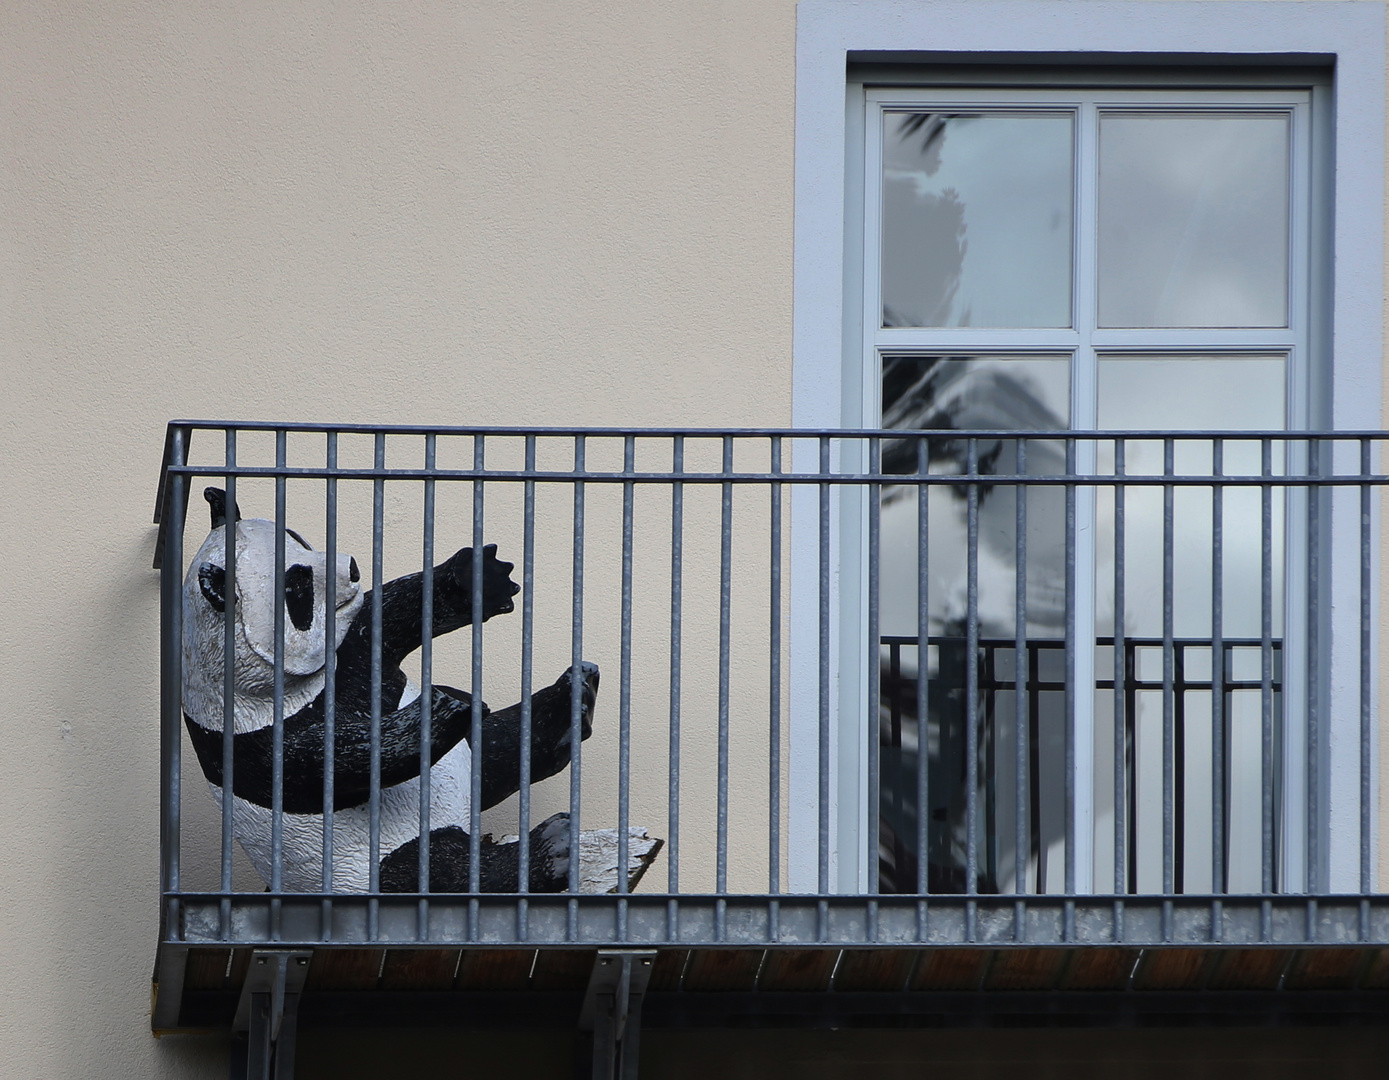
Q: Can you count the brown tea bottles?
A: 0